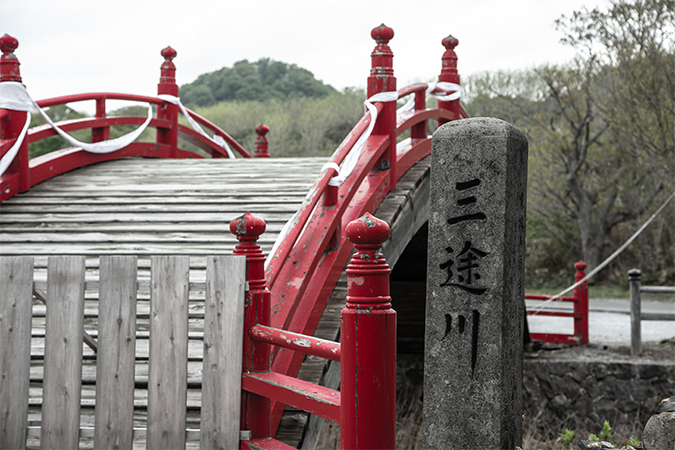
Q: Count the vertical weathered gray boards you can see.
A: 5